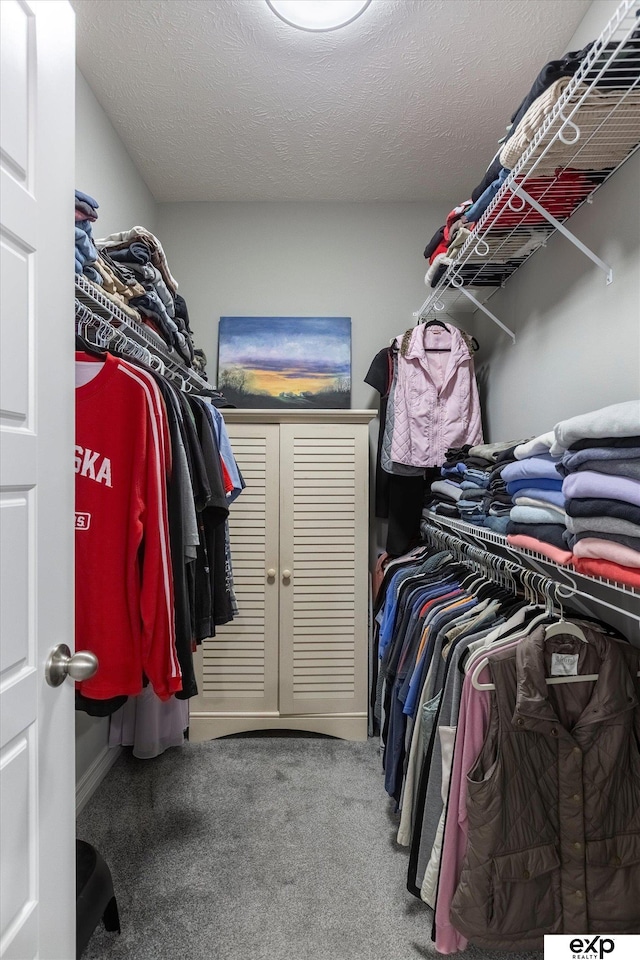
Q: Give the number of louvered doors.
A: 2